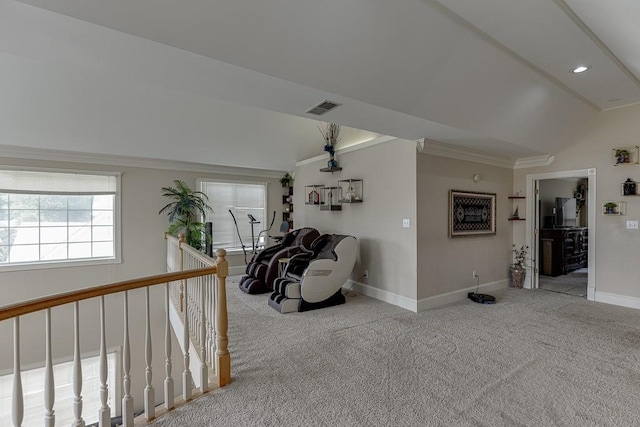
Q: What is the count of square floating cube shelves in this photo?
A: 6